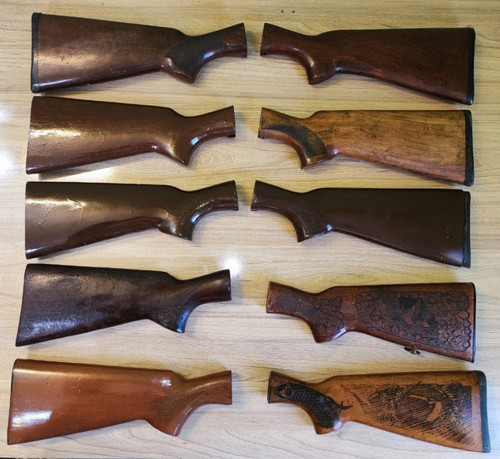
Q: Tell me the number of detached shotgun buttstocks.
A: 10